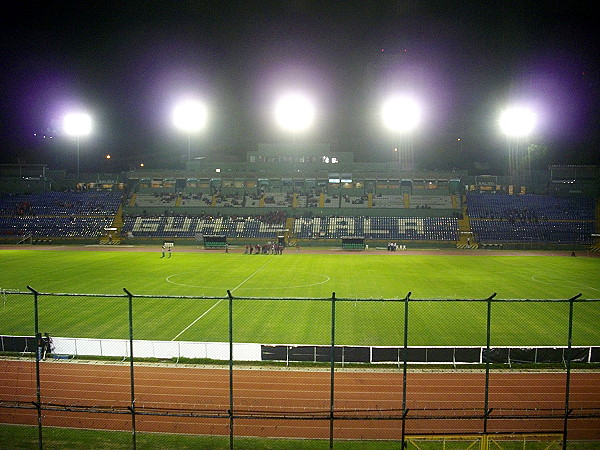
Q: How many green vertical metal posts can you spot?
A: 7